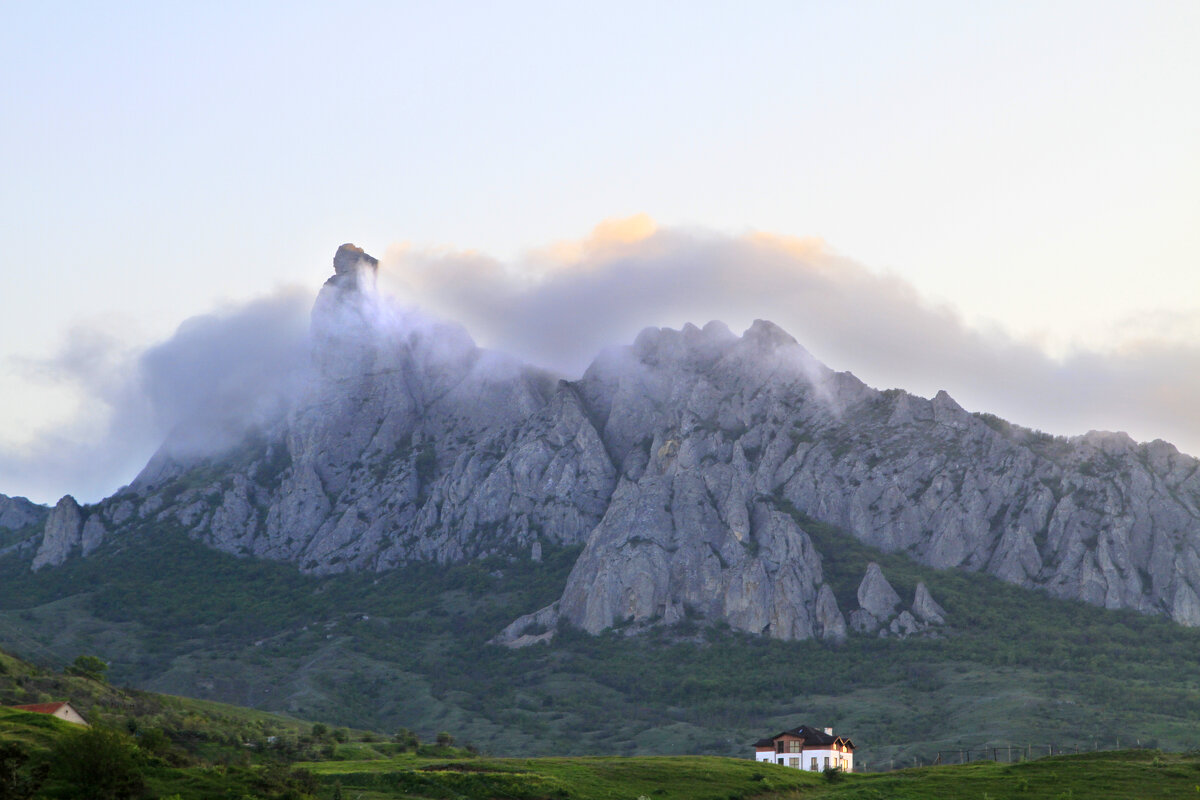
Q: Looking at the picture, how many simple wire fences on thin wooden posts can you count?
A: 1